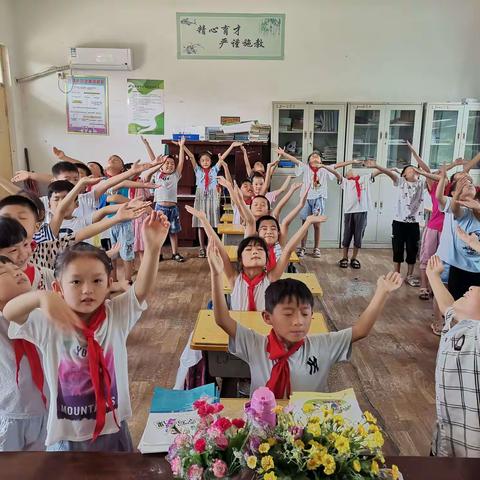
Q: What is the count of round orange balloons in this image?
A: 0